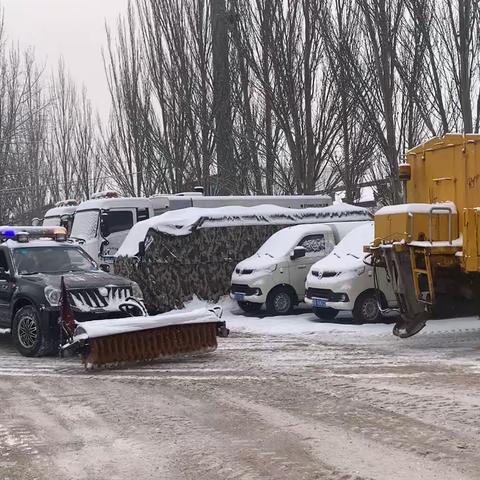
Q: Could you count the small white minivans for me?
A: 2